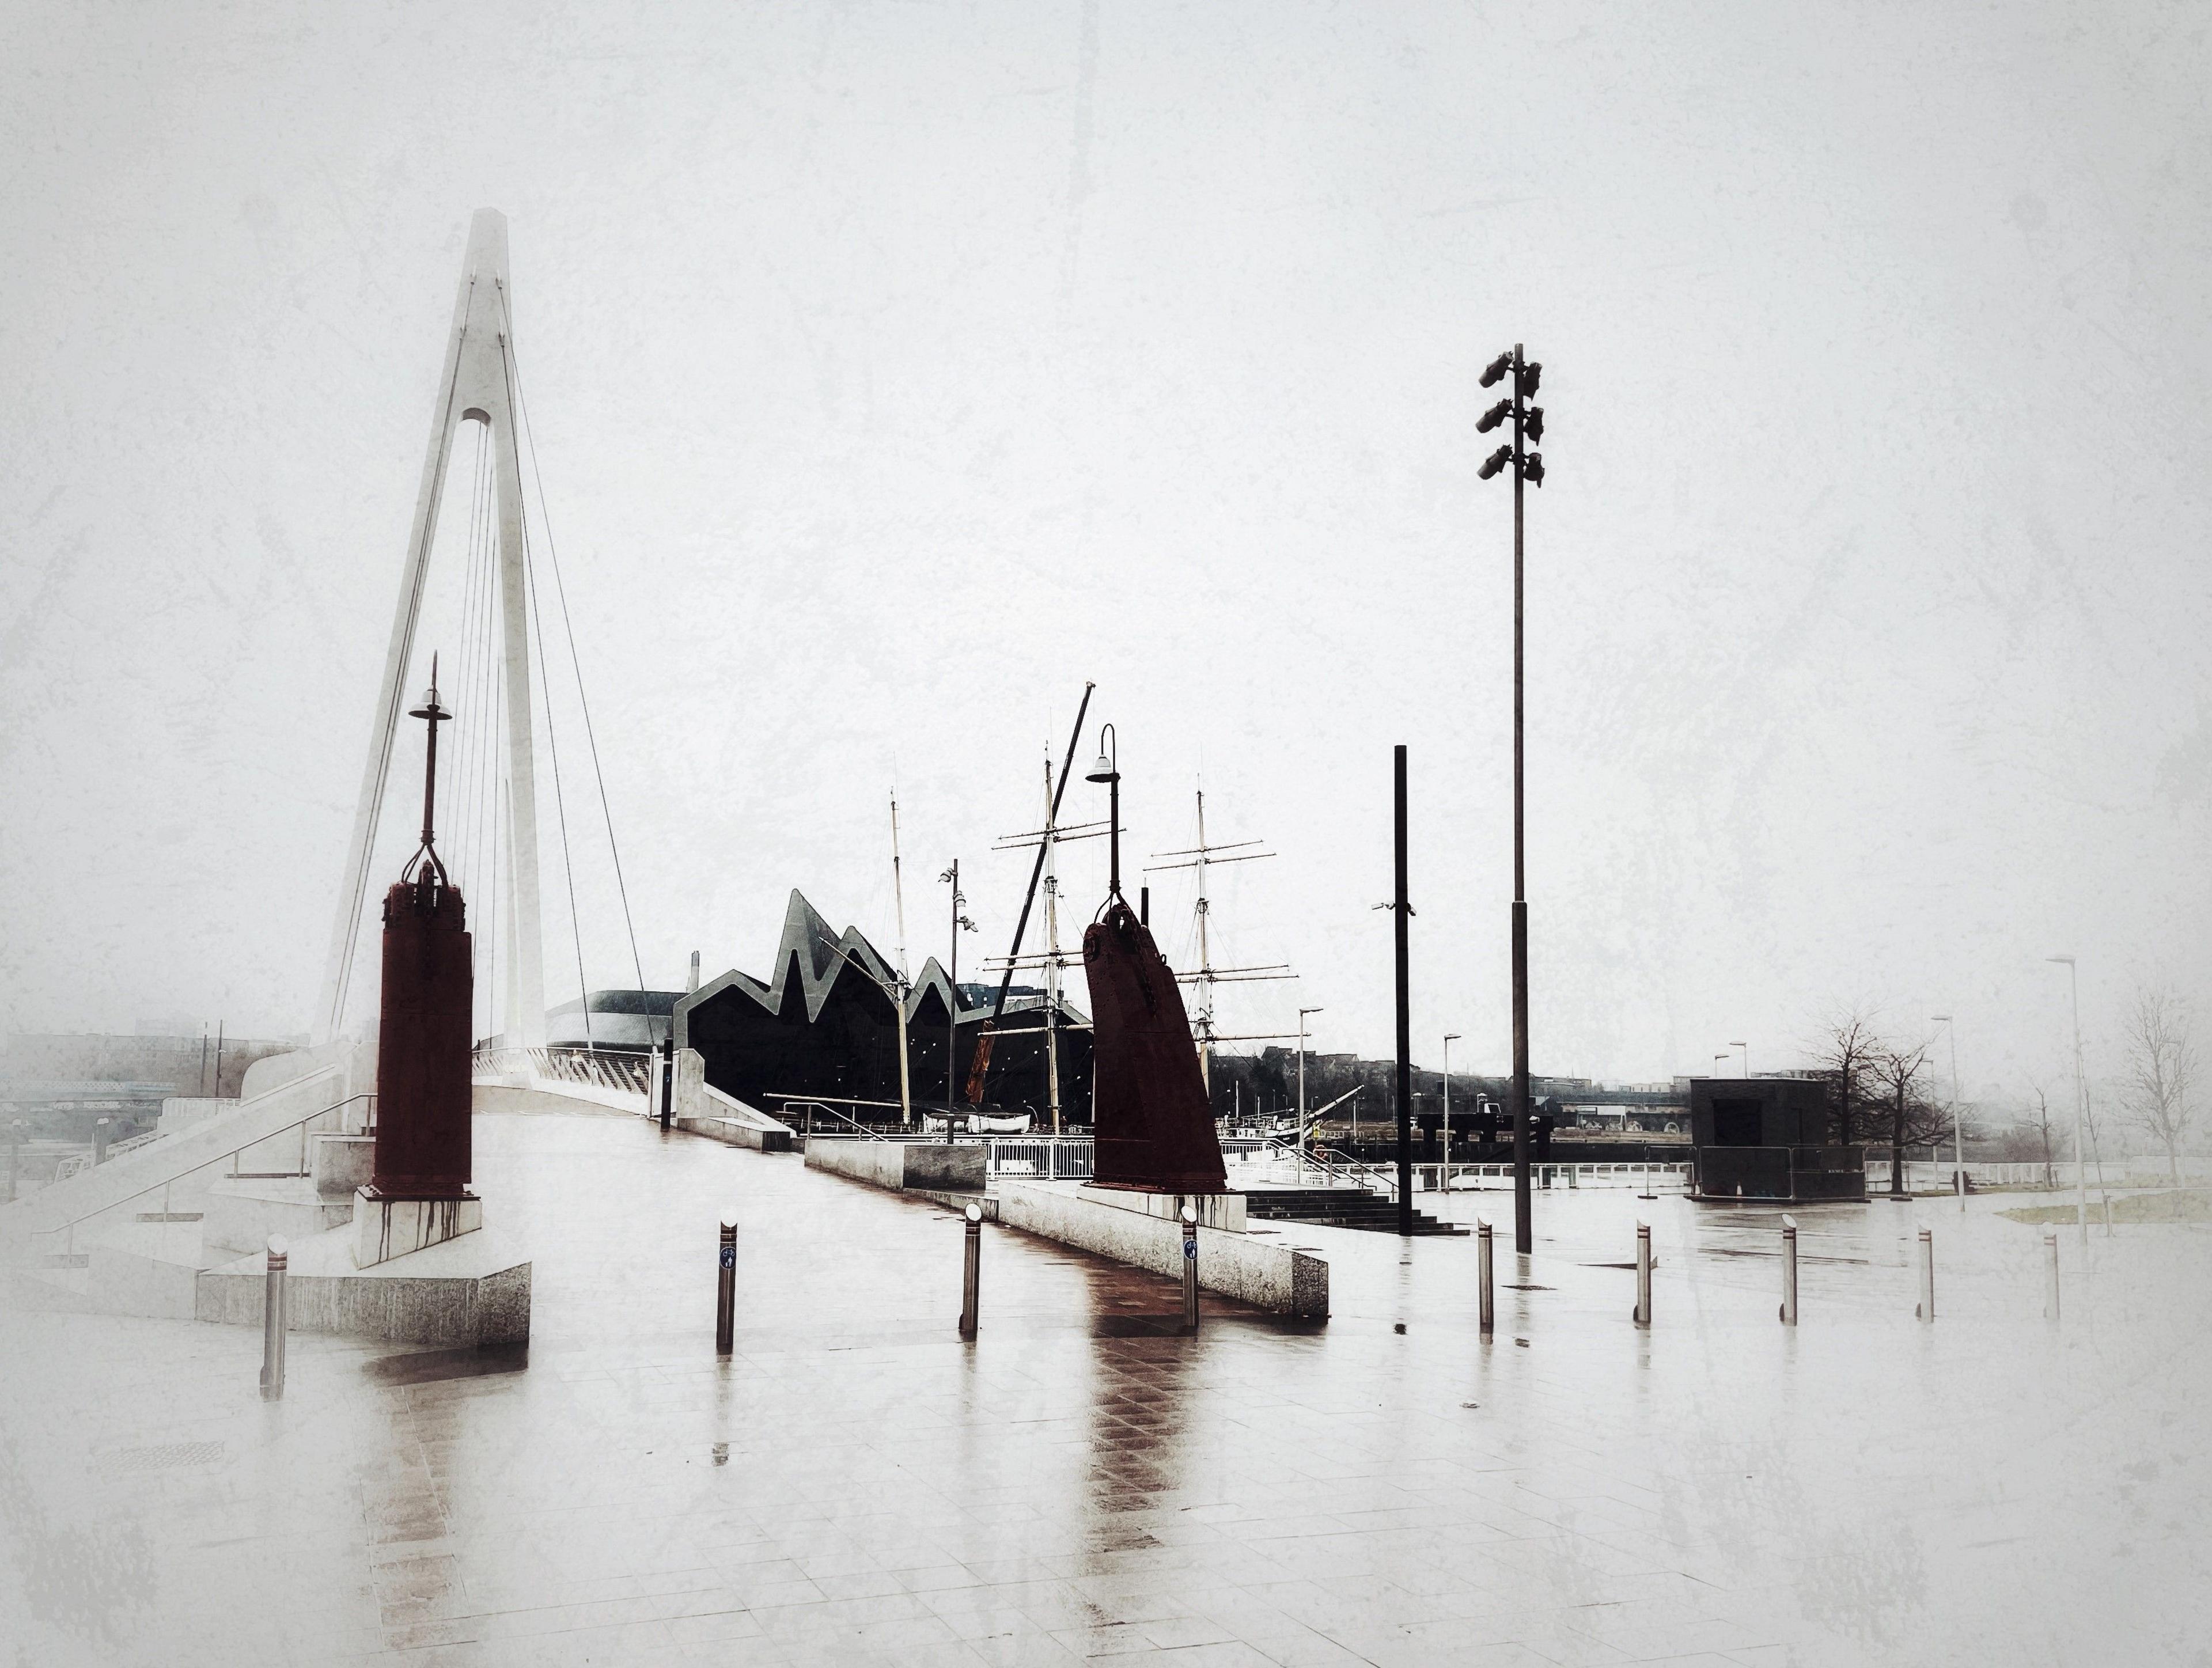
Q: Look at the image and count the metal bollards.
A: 9